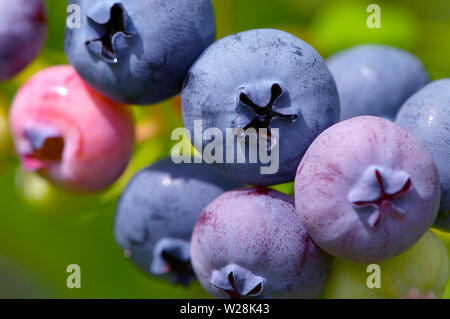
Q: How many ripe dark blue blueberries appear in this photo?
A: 5